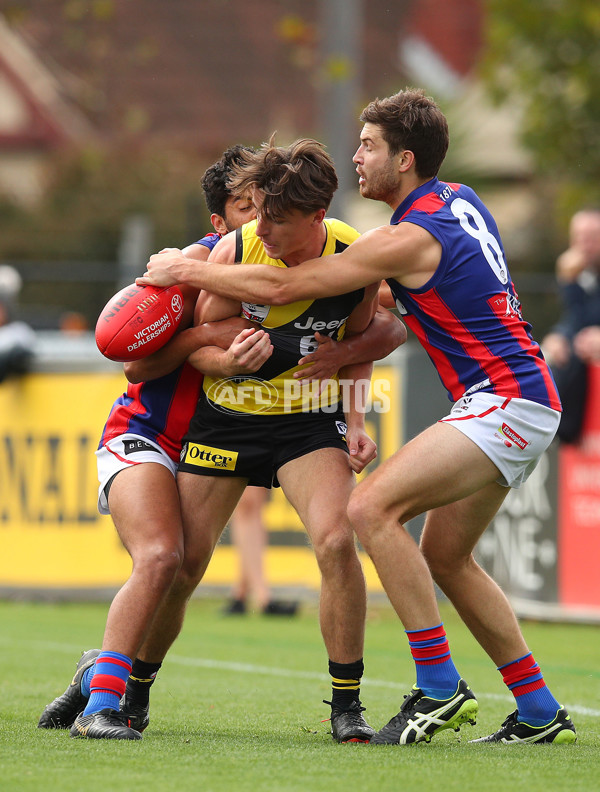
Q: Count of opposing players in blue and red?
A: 2